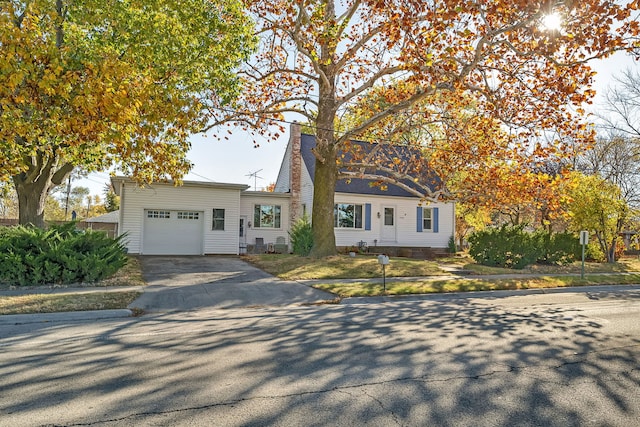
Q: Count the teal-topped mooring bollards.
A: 0